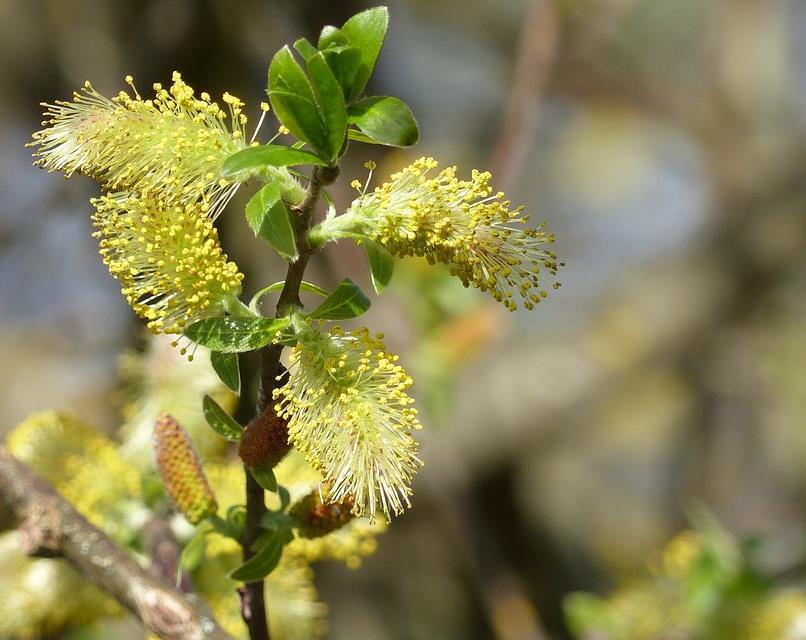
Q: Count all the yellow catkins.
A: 4